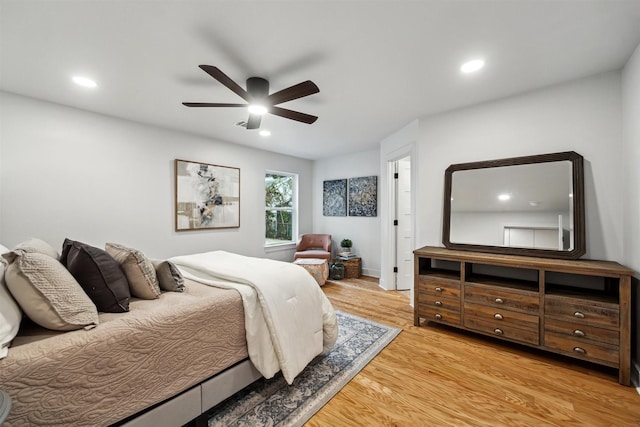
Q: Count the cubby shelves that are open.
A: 3